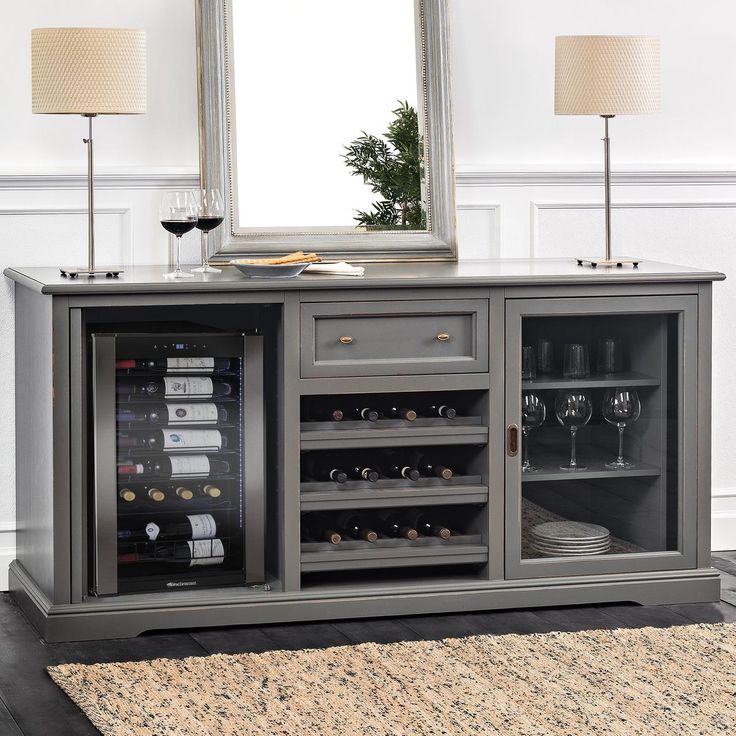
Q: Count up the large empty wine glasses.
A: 3